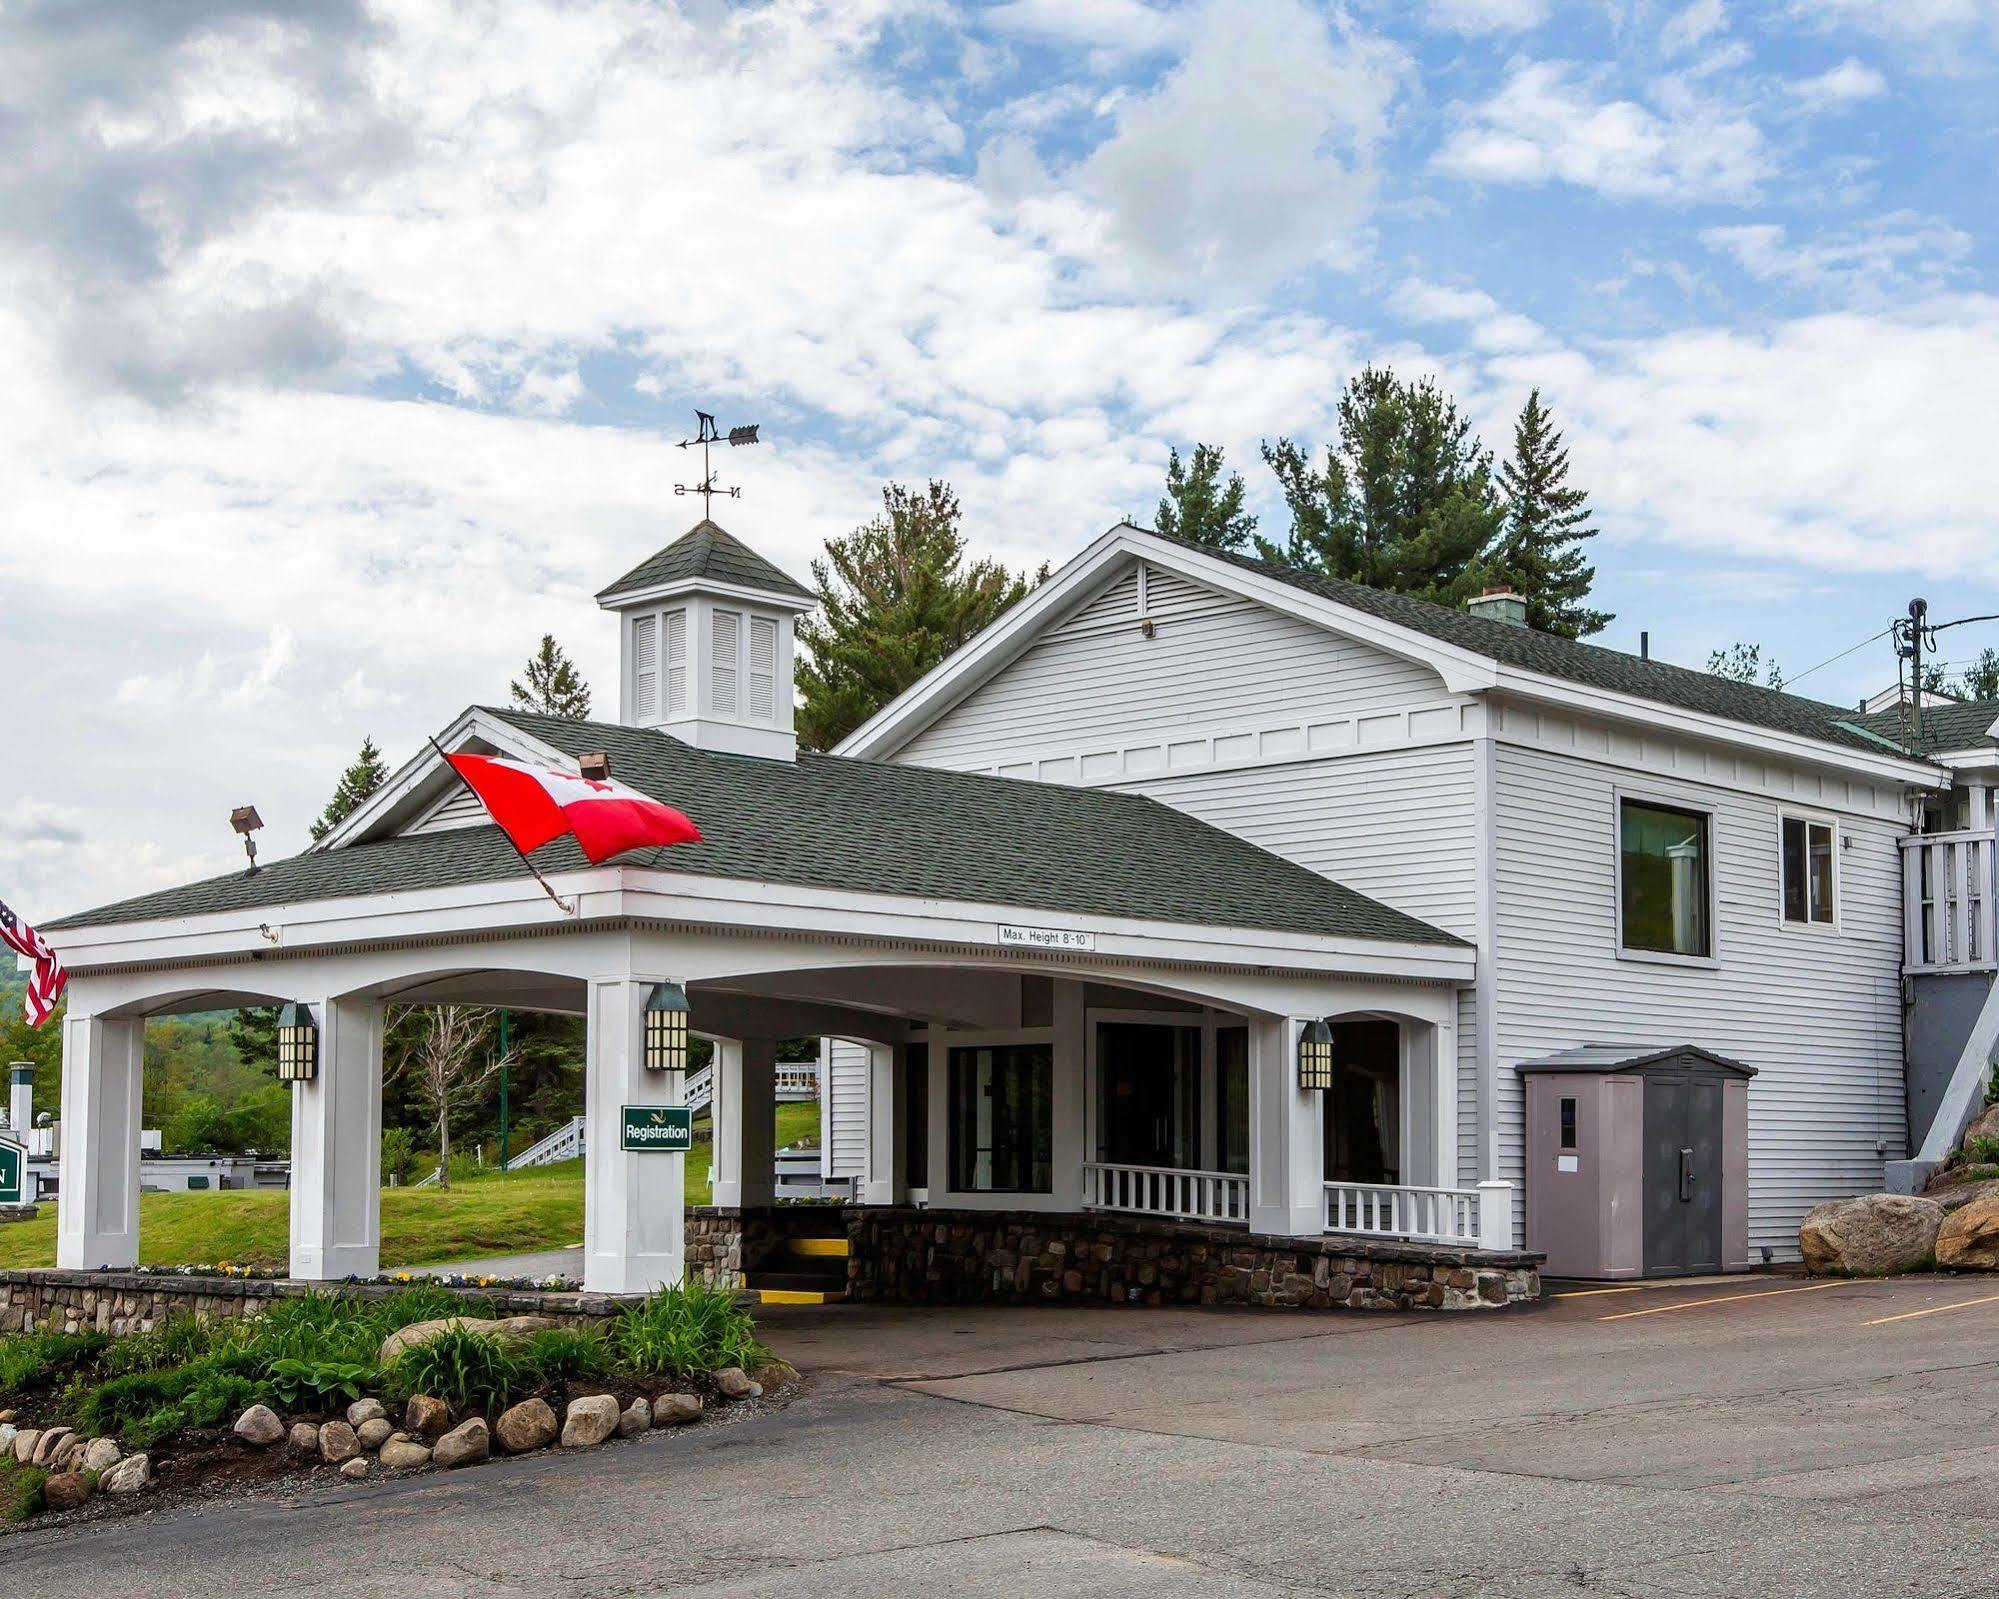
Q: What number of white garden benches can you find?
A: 0